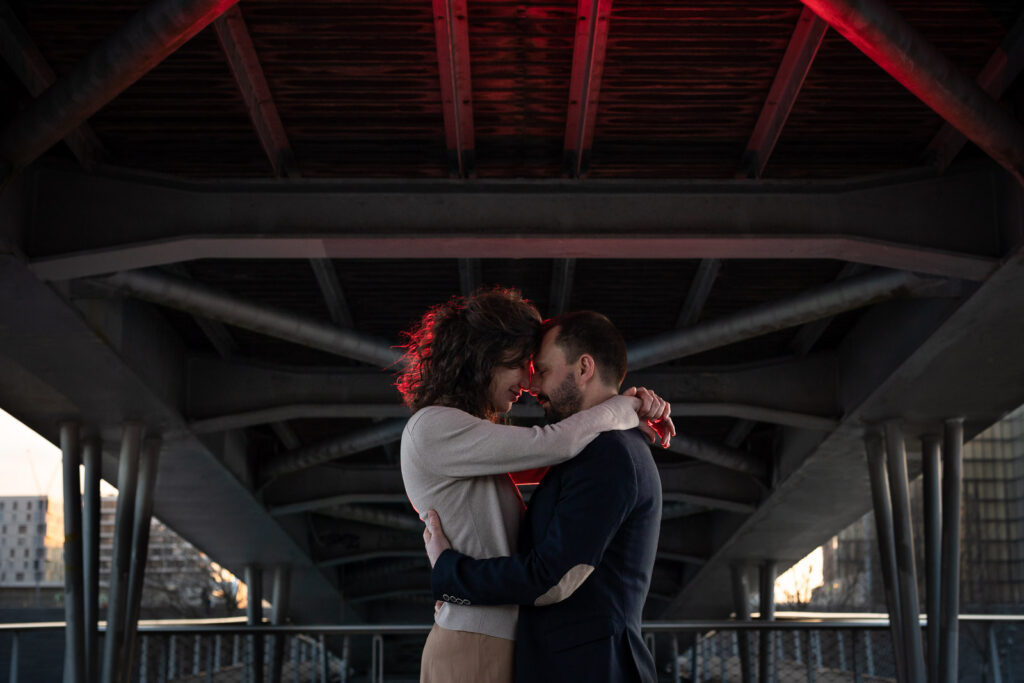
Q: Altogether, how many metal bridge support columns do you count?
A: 12